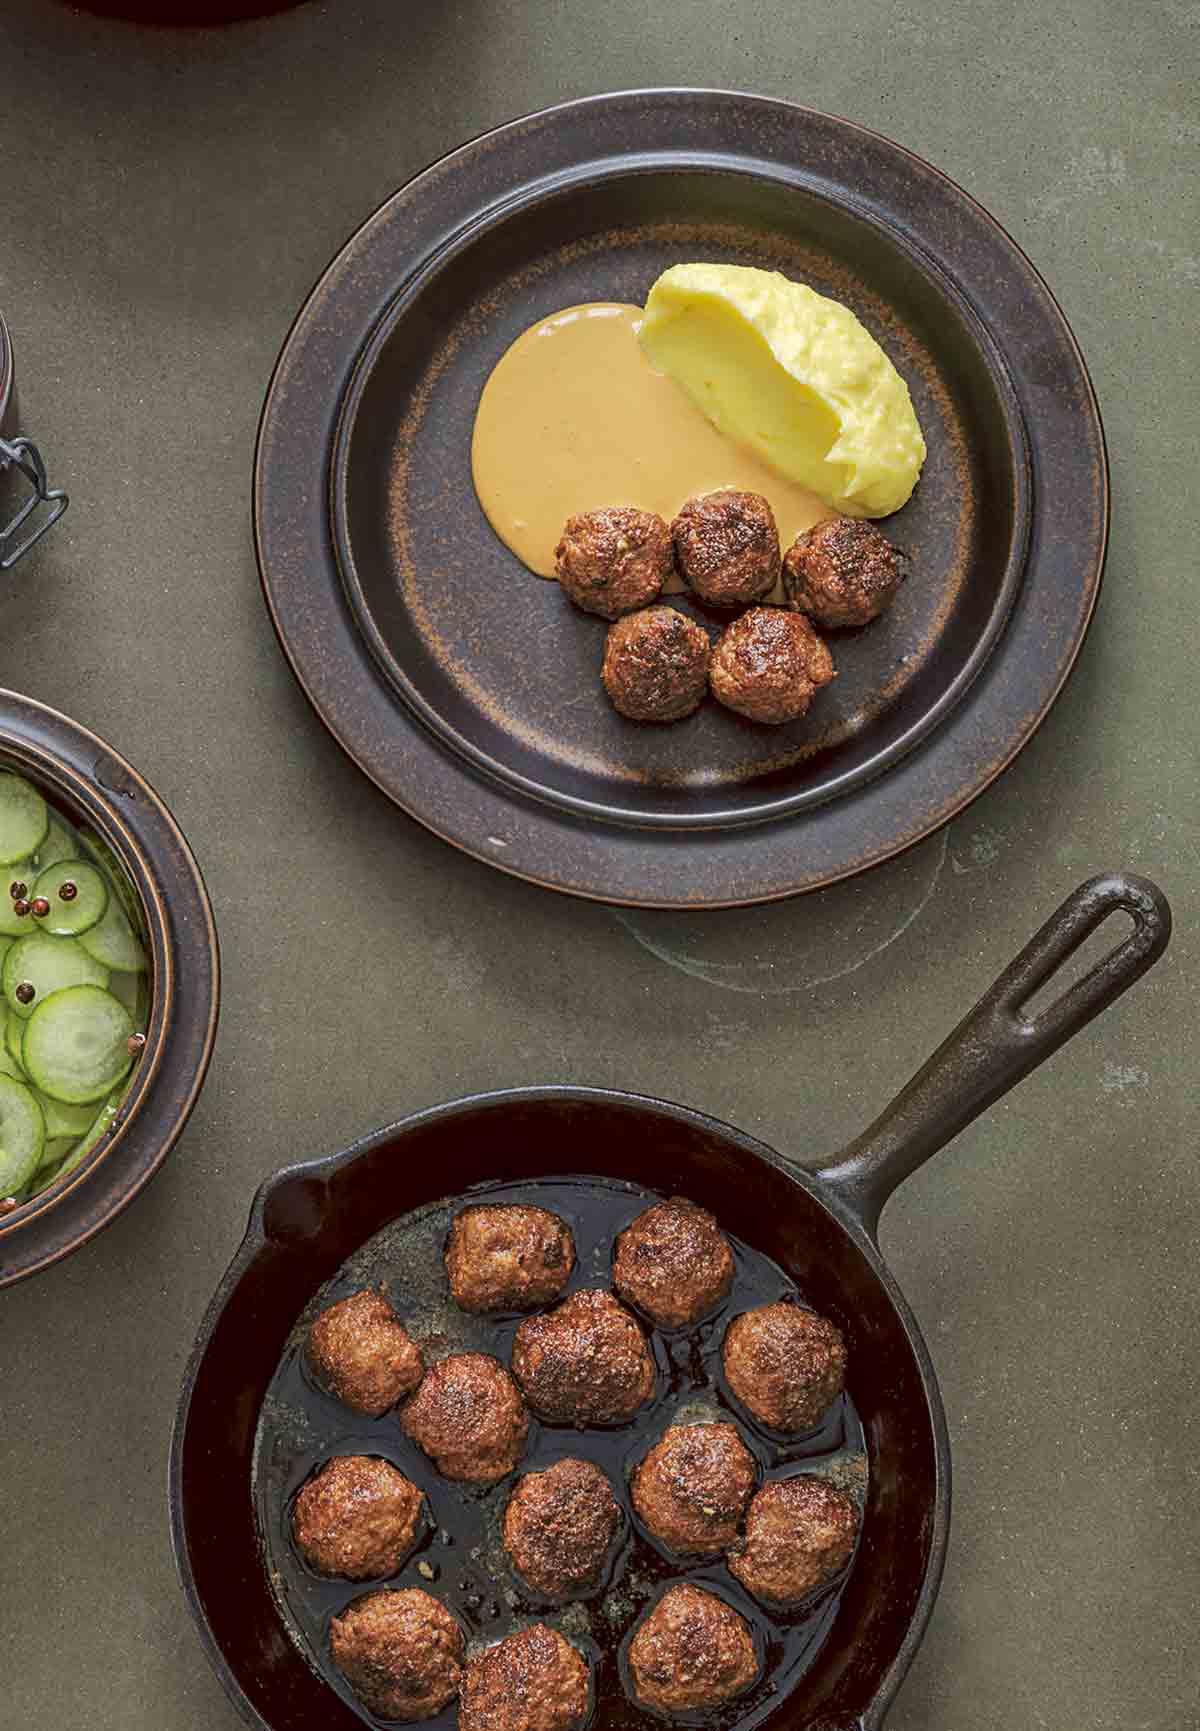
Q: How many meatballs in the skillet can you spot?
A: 13